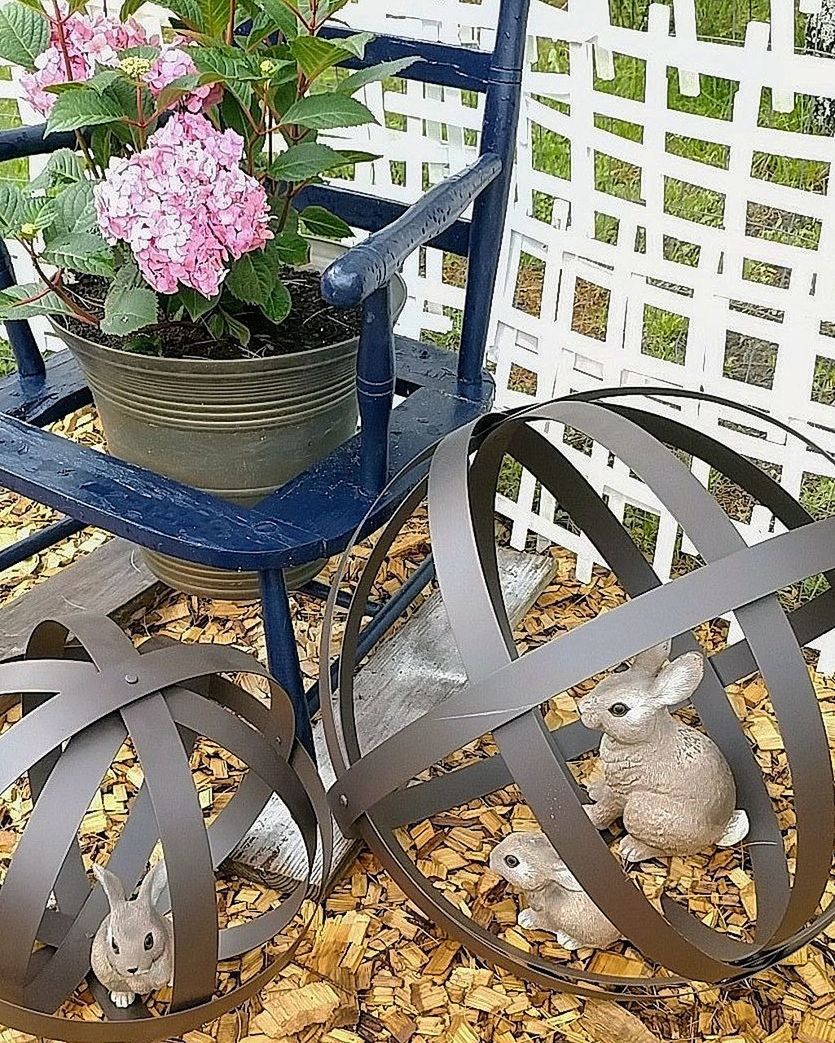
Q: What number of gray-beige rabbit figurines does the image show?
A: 3